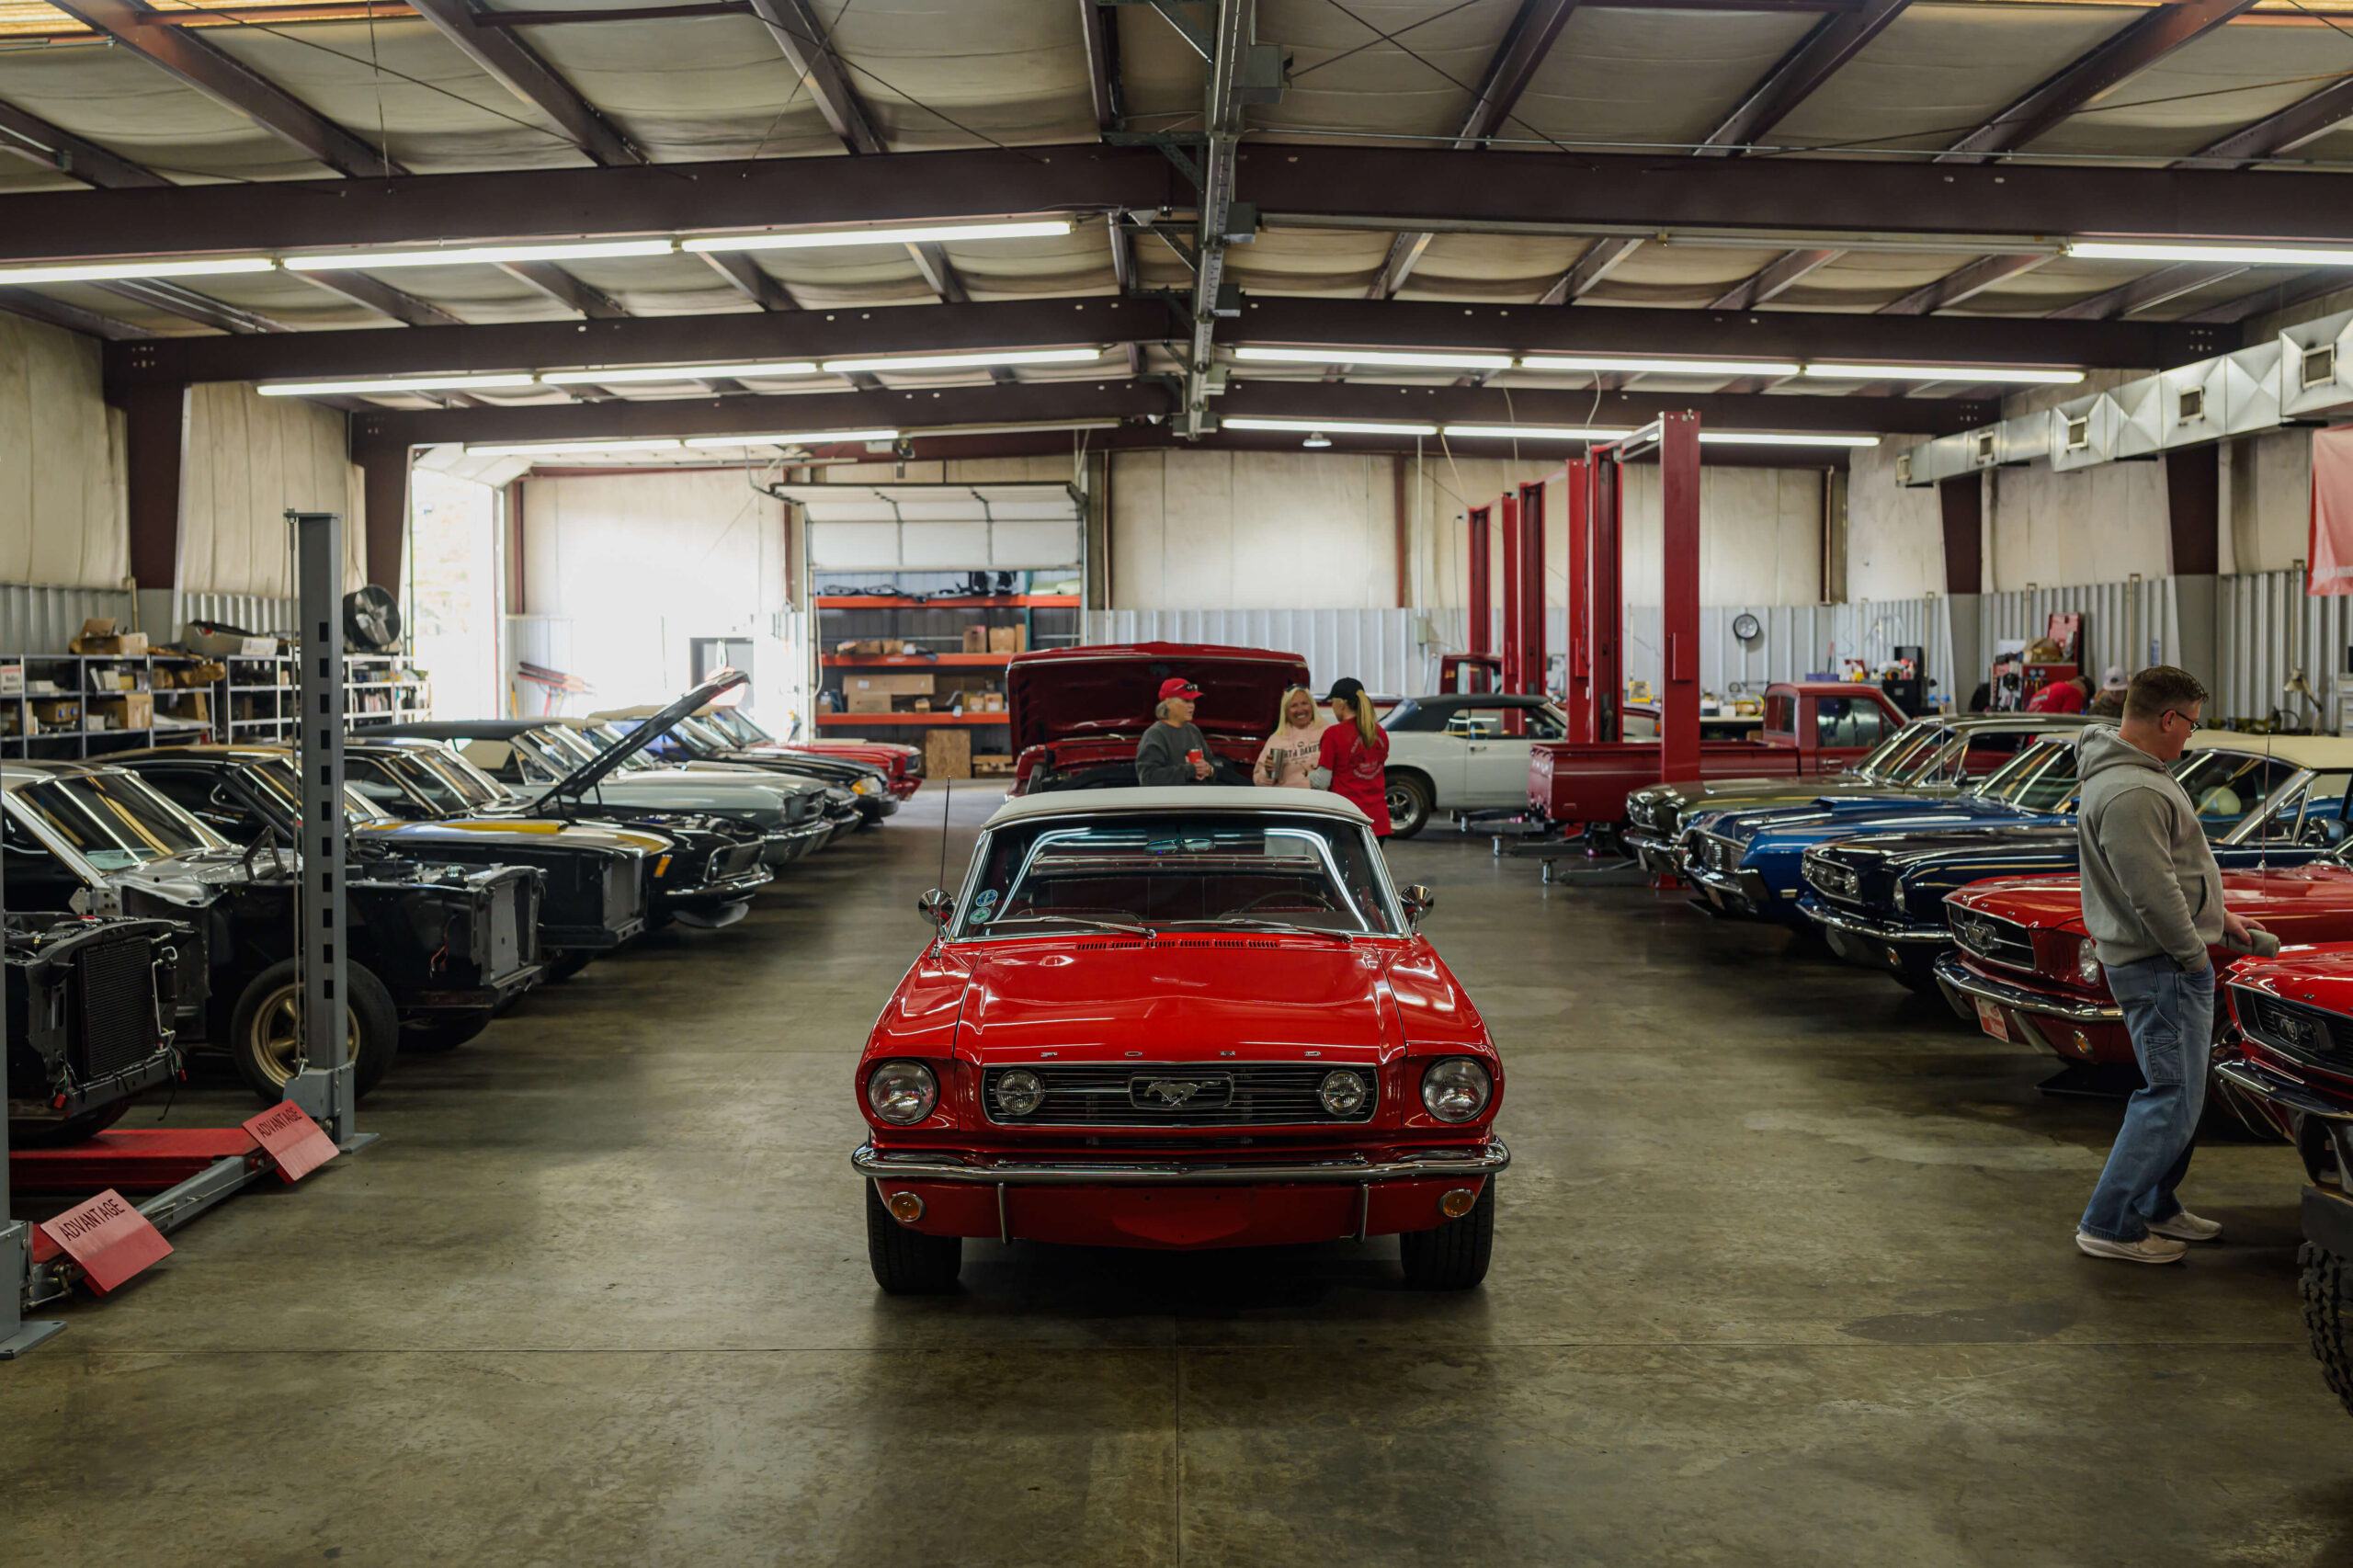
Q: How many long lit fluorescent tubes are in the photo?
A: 15